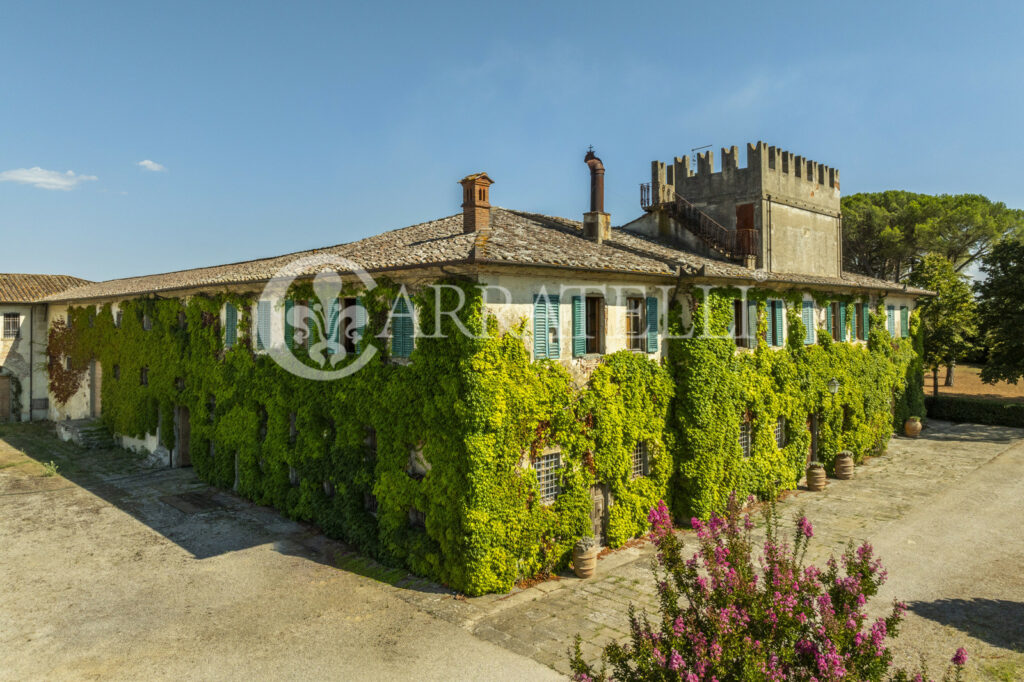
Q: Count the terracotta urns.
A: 4